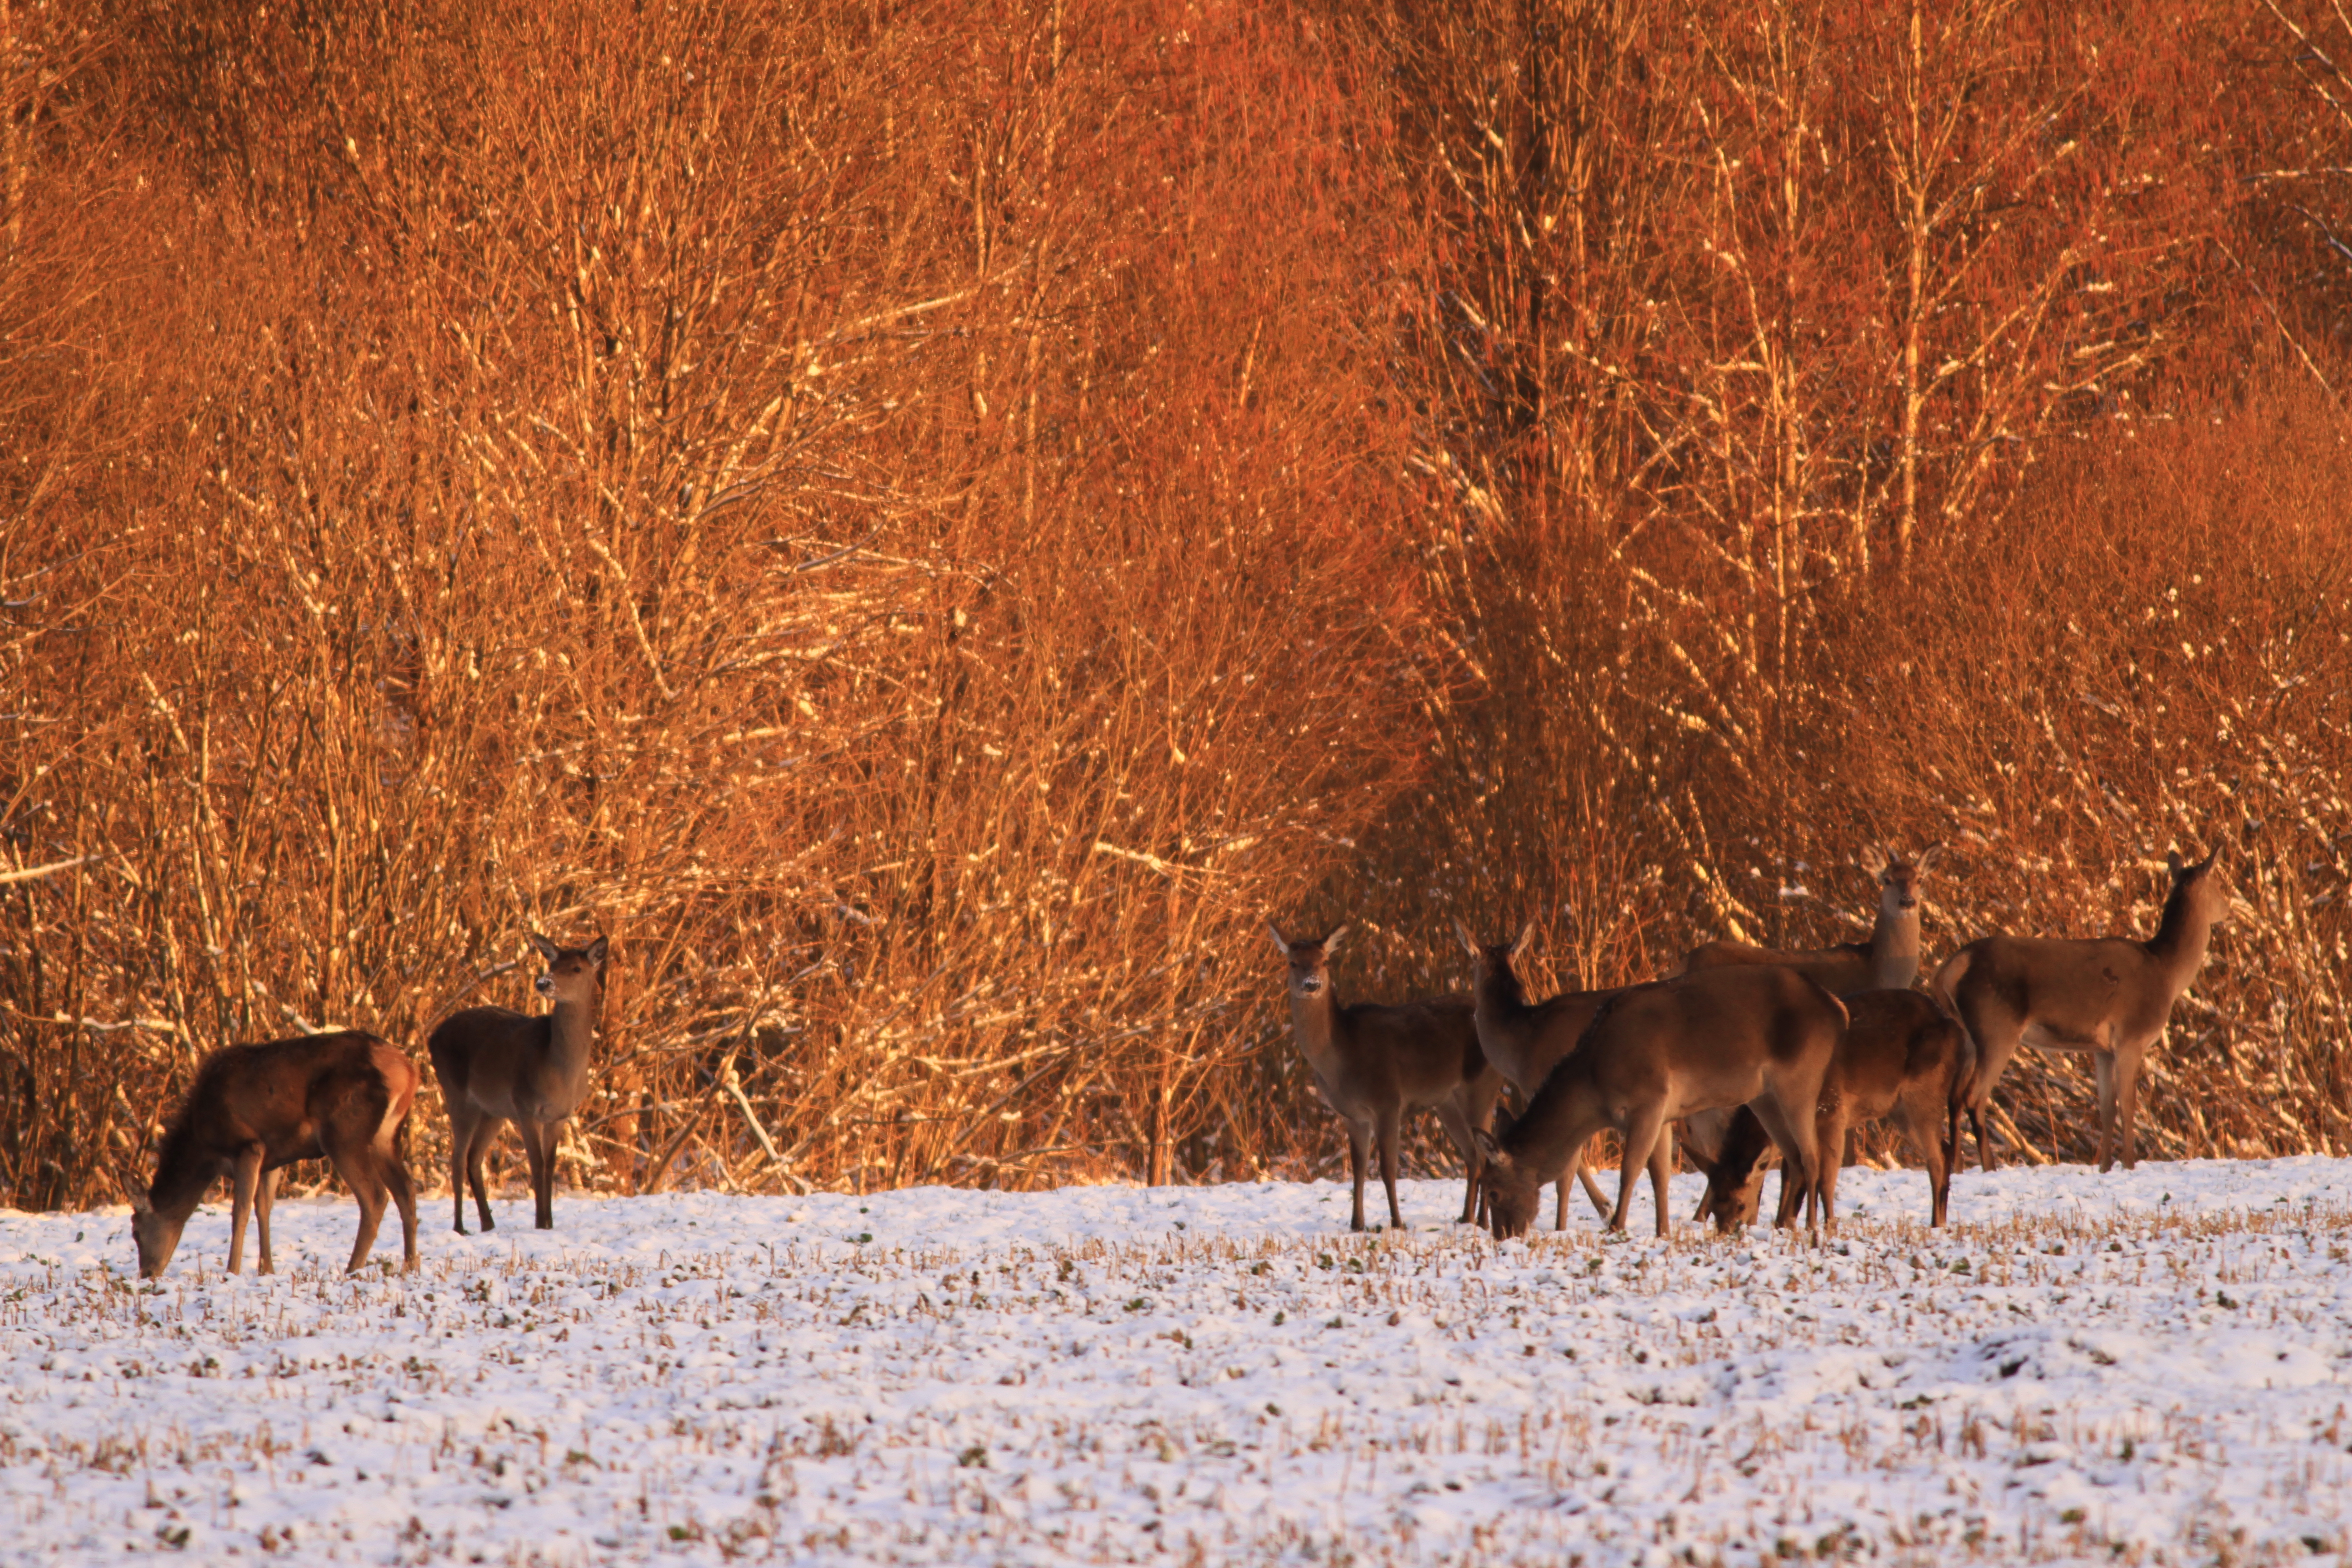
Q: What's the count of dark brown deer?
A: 8